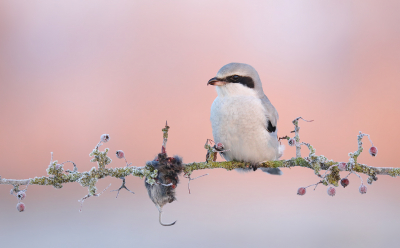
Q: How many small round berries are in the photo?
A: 12